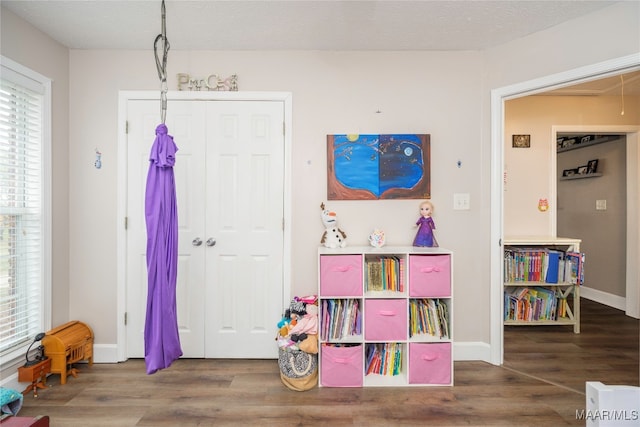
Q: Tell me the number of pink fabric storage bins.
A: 5